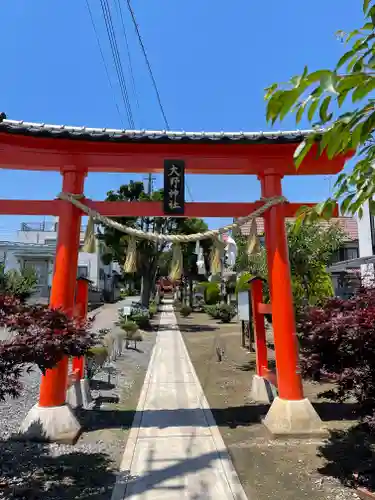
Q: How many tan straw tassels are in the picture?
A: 5